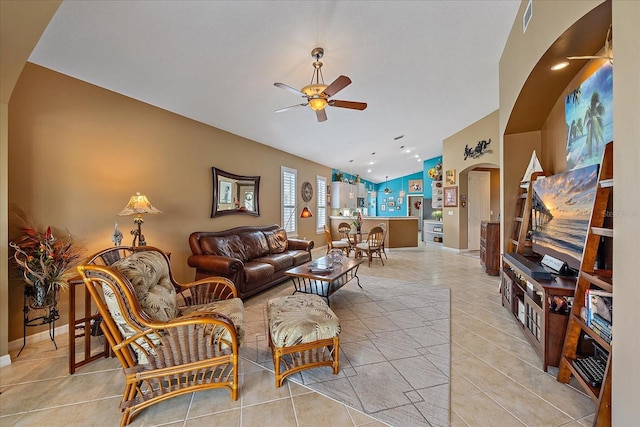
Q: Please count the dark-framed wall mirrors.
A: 1